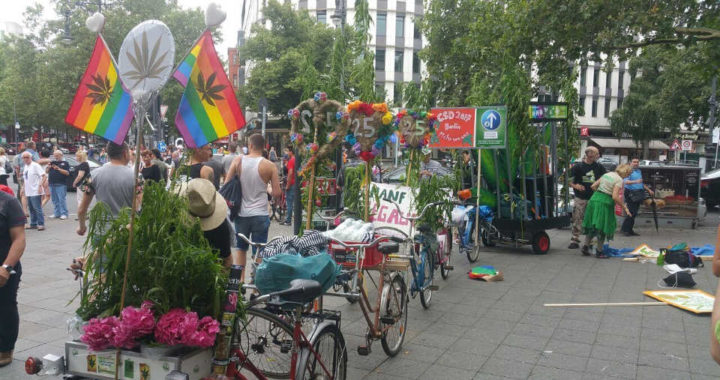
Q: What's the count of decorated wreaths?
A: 3